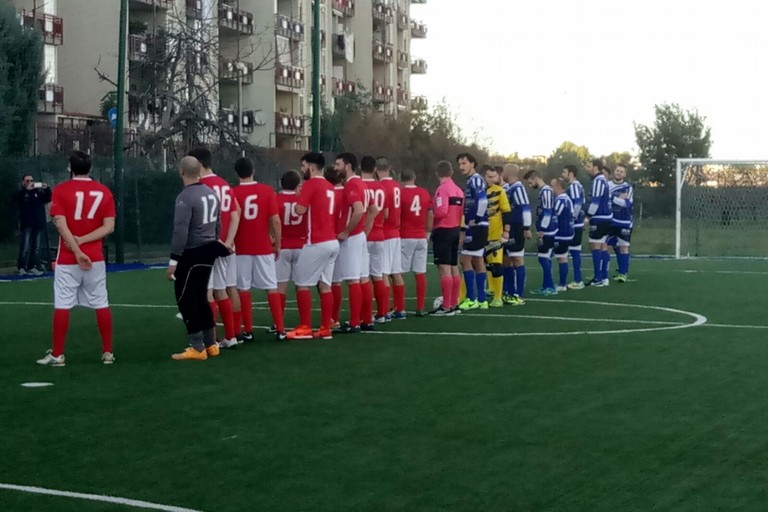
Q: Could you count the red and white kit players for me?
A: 10